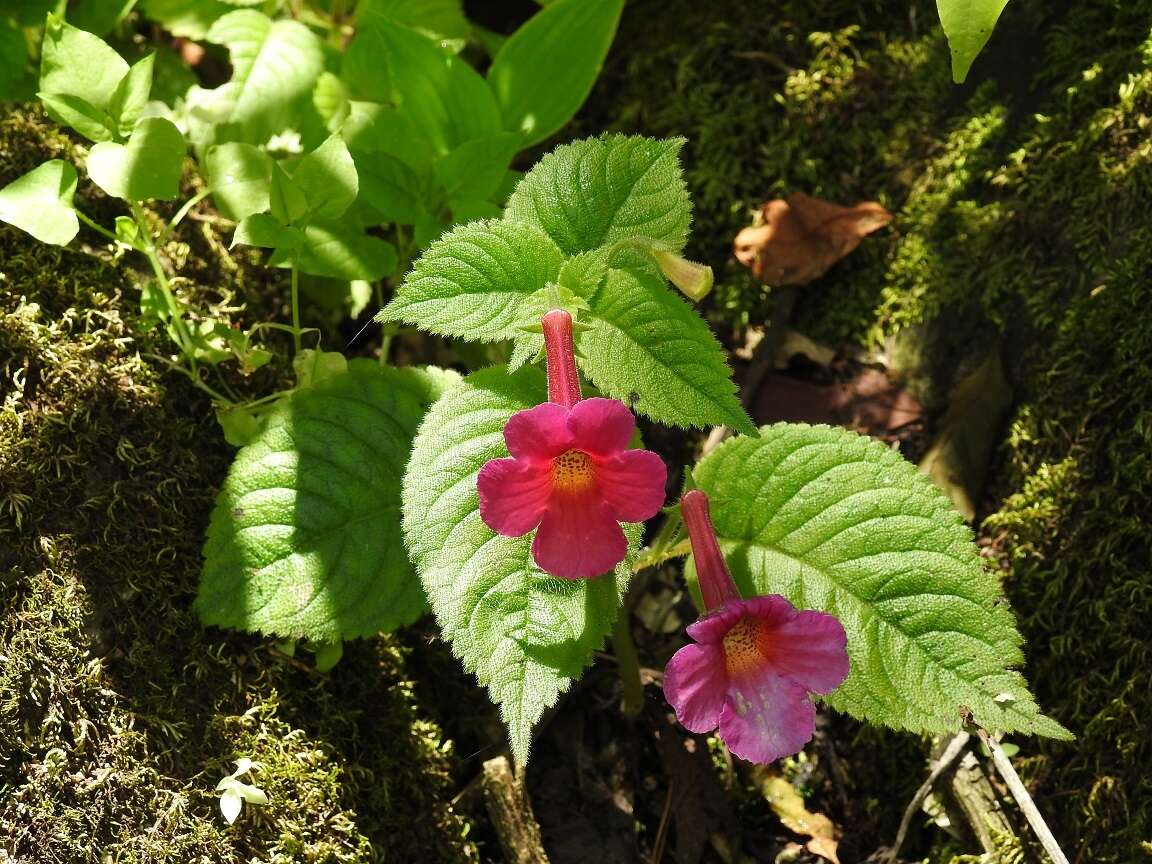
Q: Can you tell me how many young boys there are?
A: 0